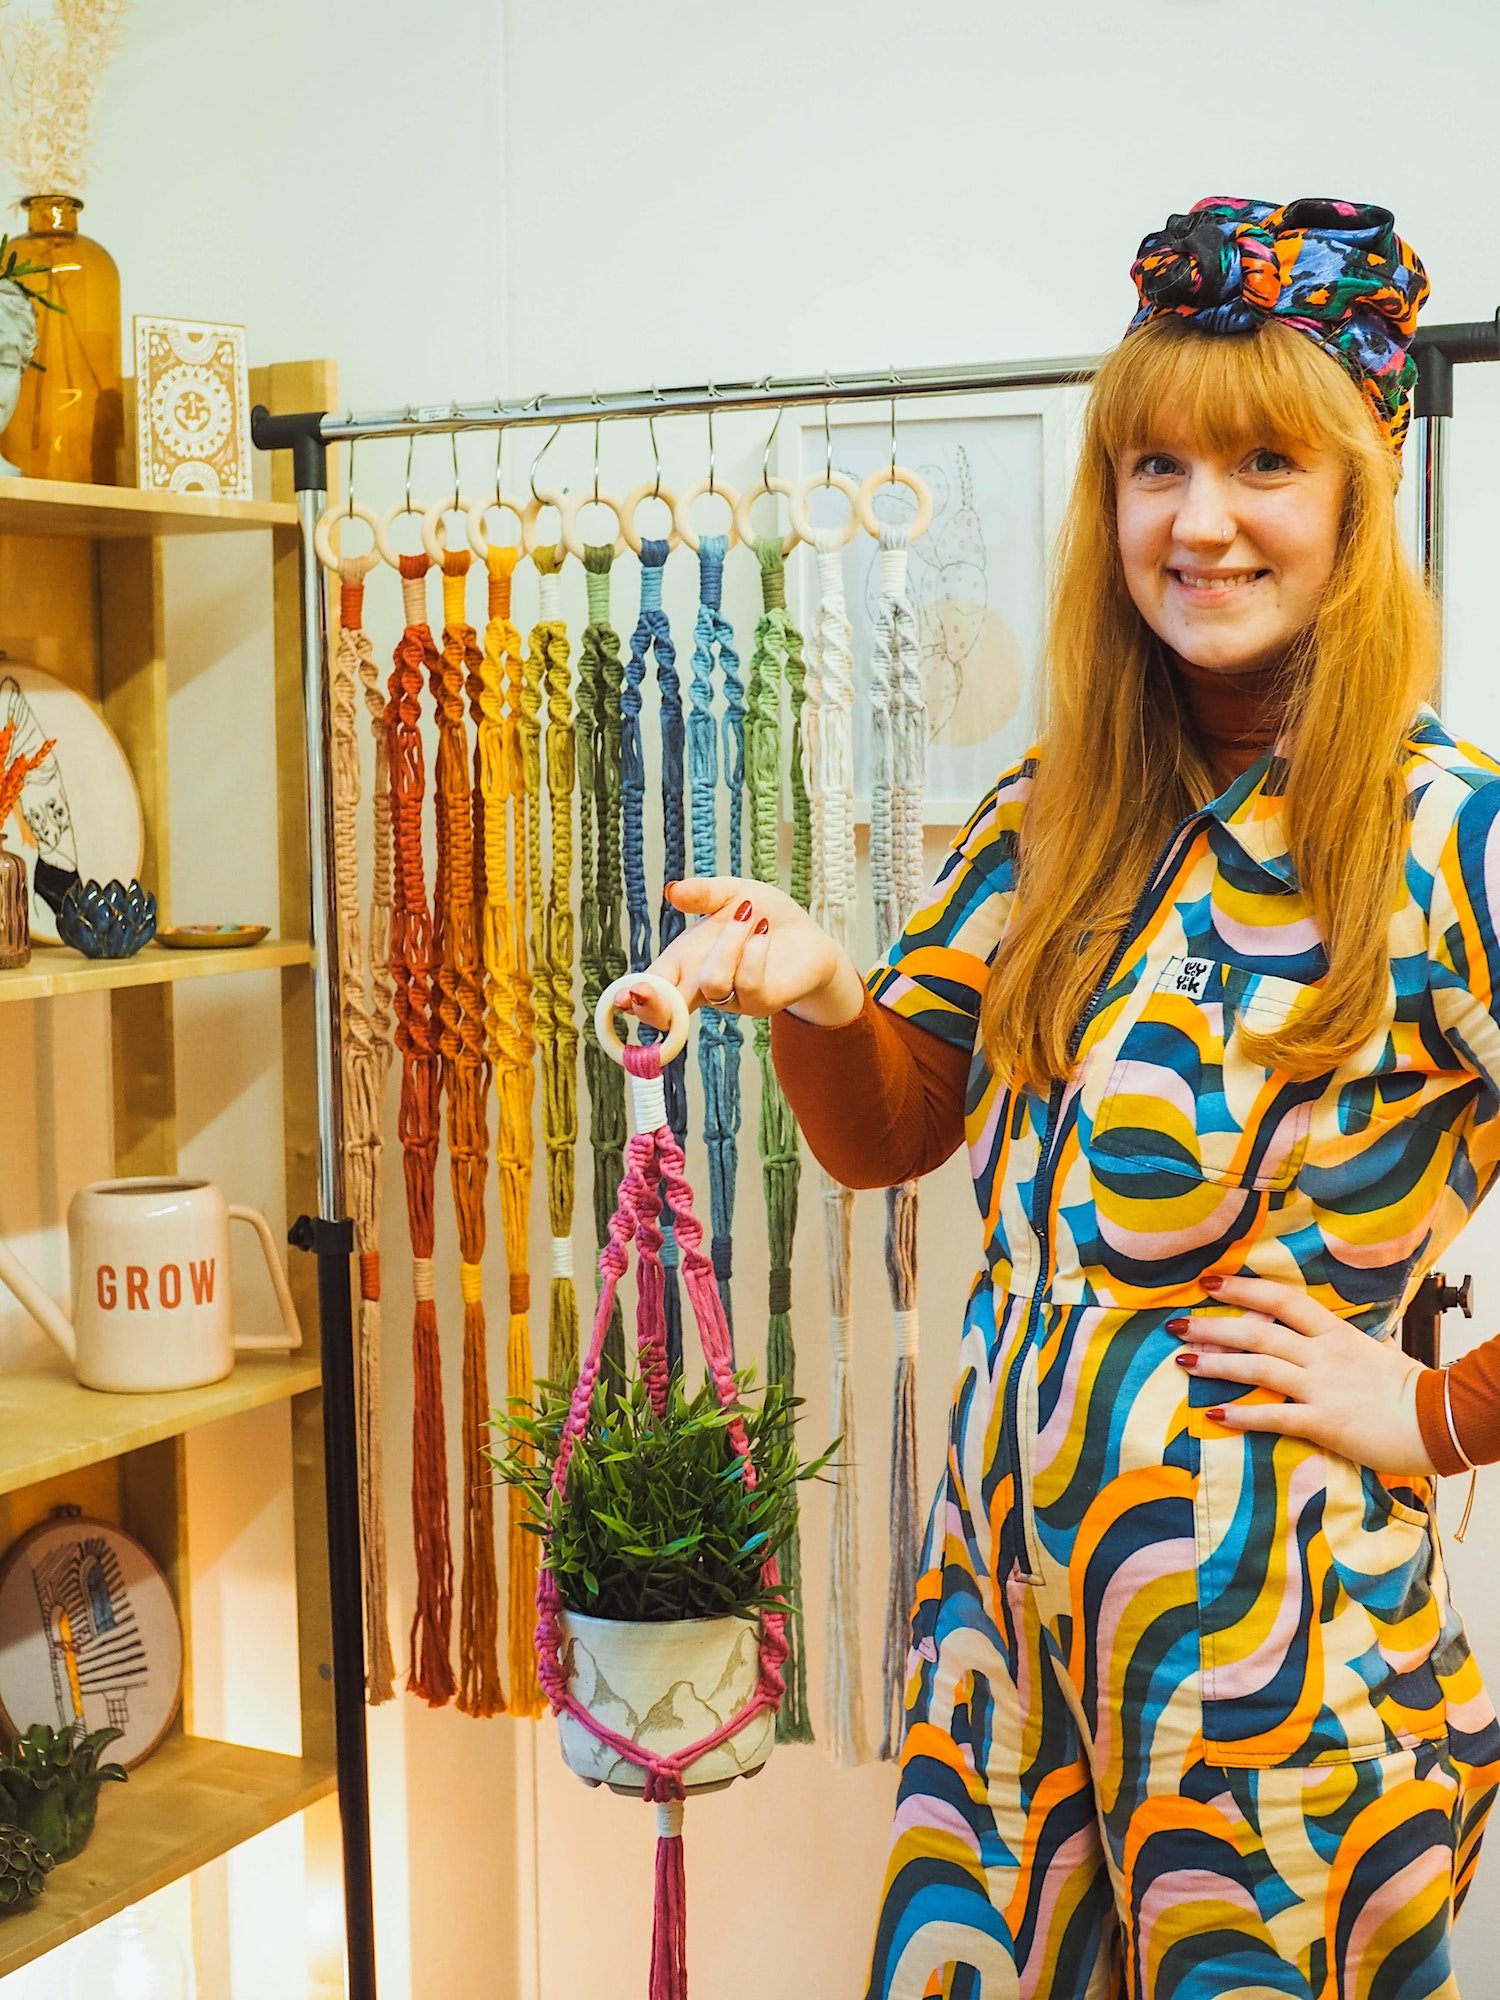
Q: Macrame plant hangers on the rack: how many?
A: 11